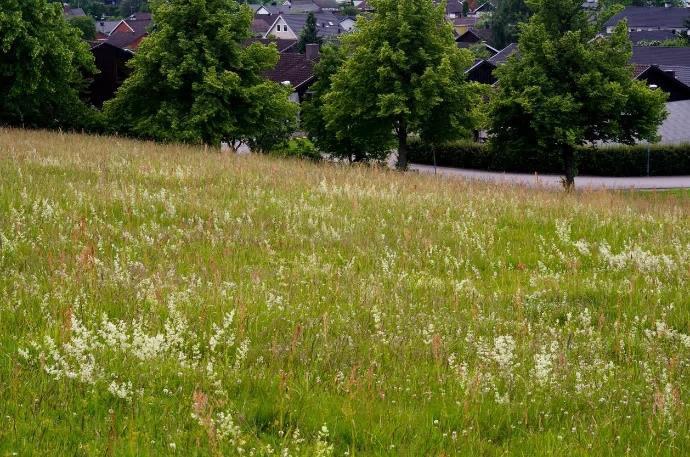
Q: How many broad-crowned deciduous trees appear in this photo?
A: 4